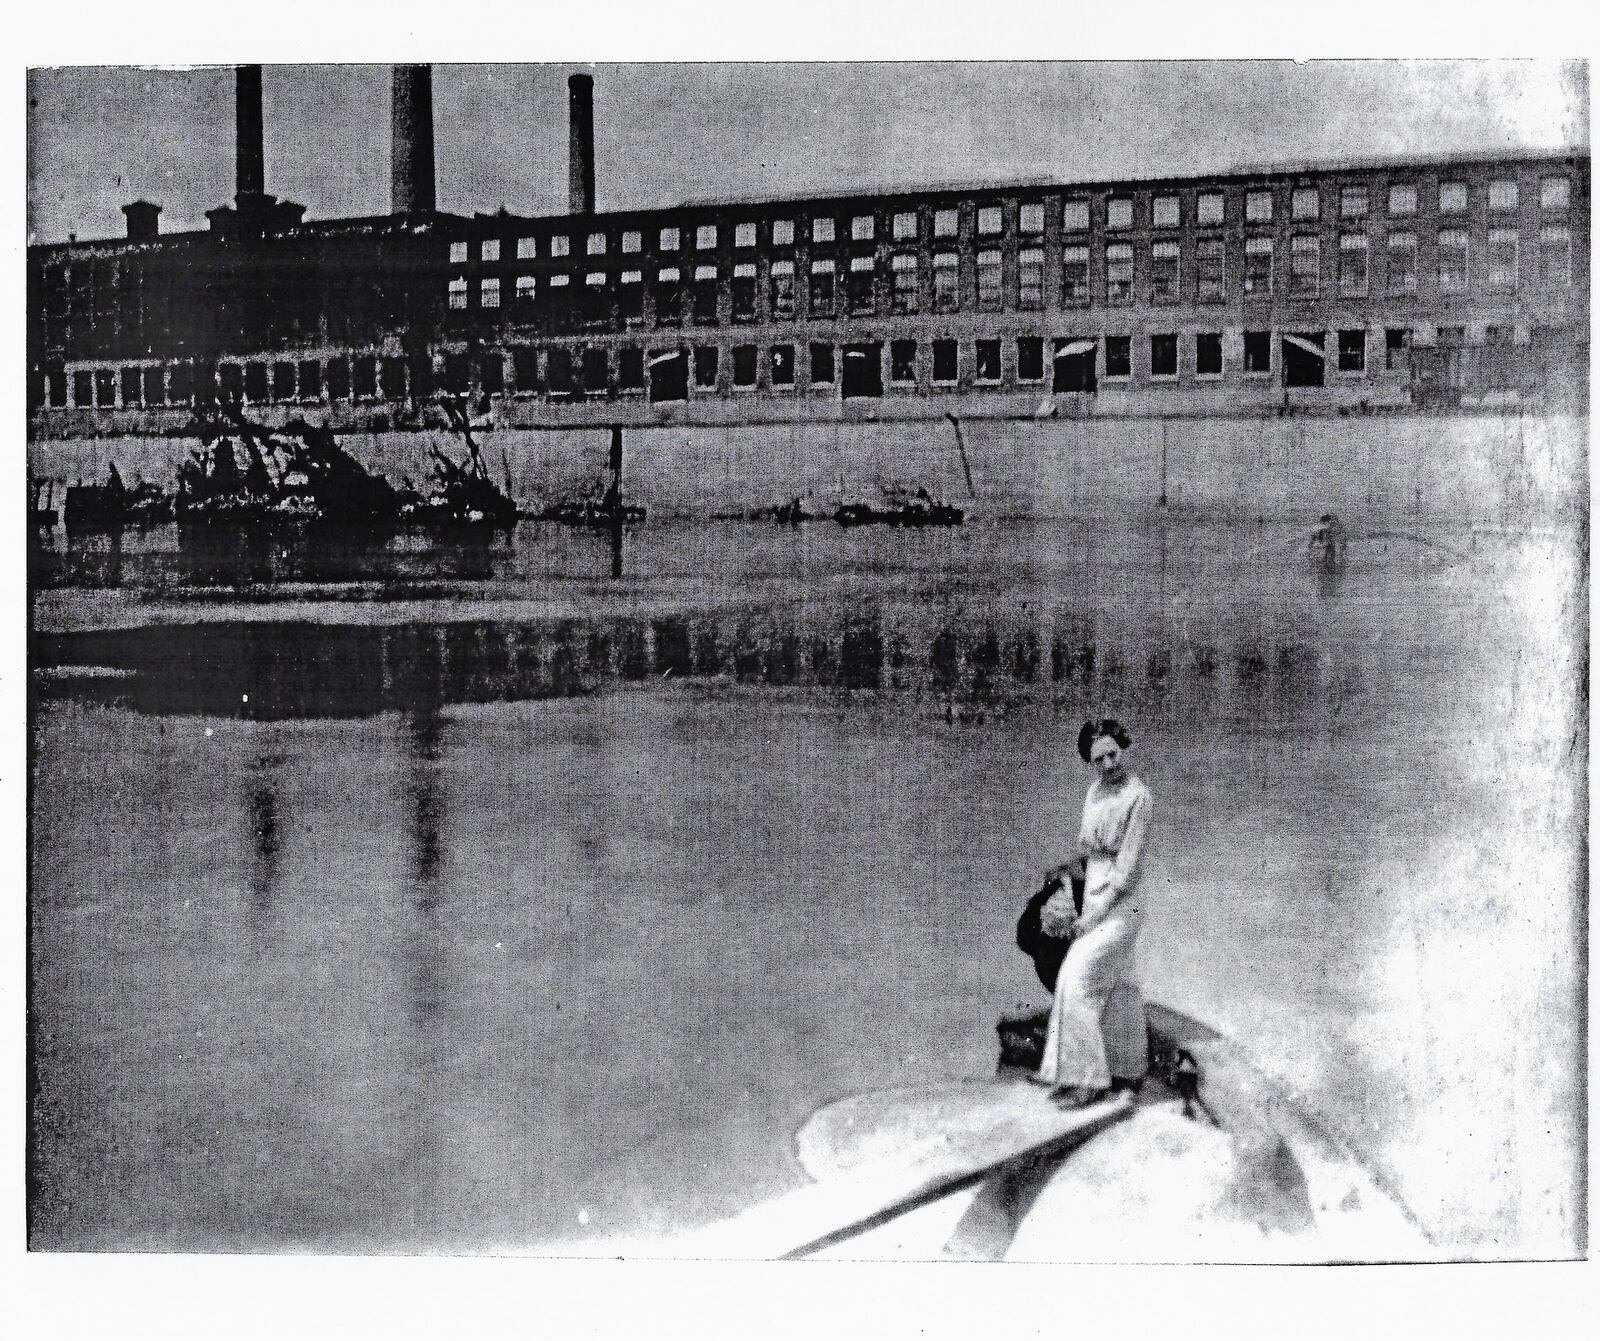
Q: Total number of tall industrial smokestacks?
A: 3